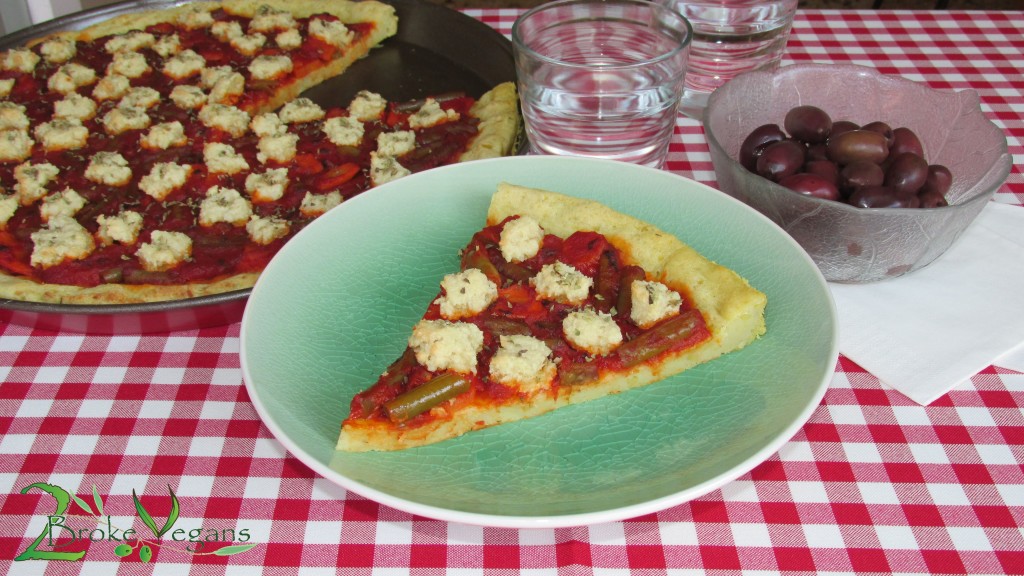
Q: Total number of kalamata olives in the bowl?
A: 15